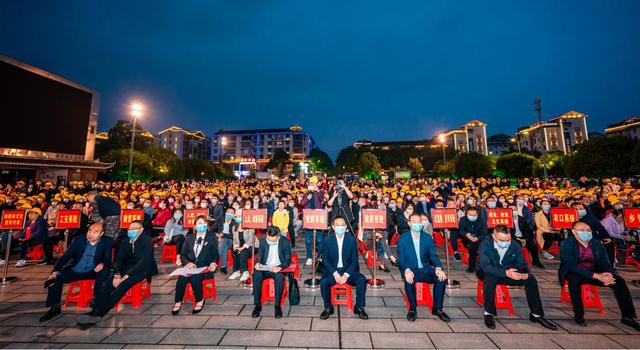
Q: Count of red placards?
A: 11